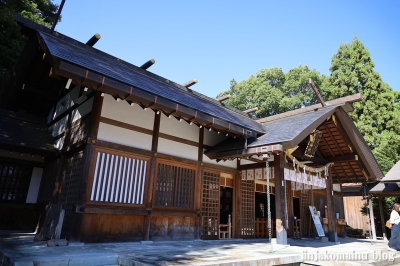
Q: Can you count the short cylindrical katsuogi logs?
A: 5